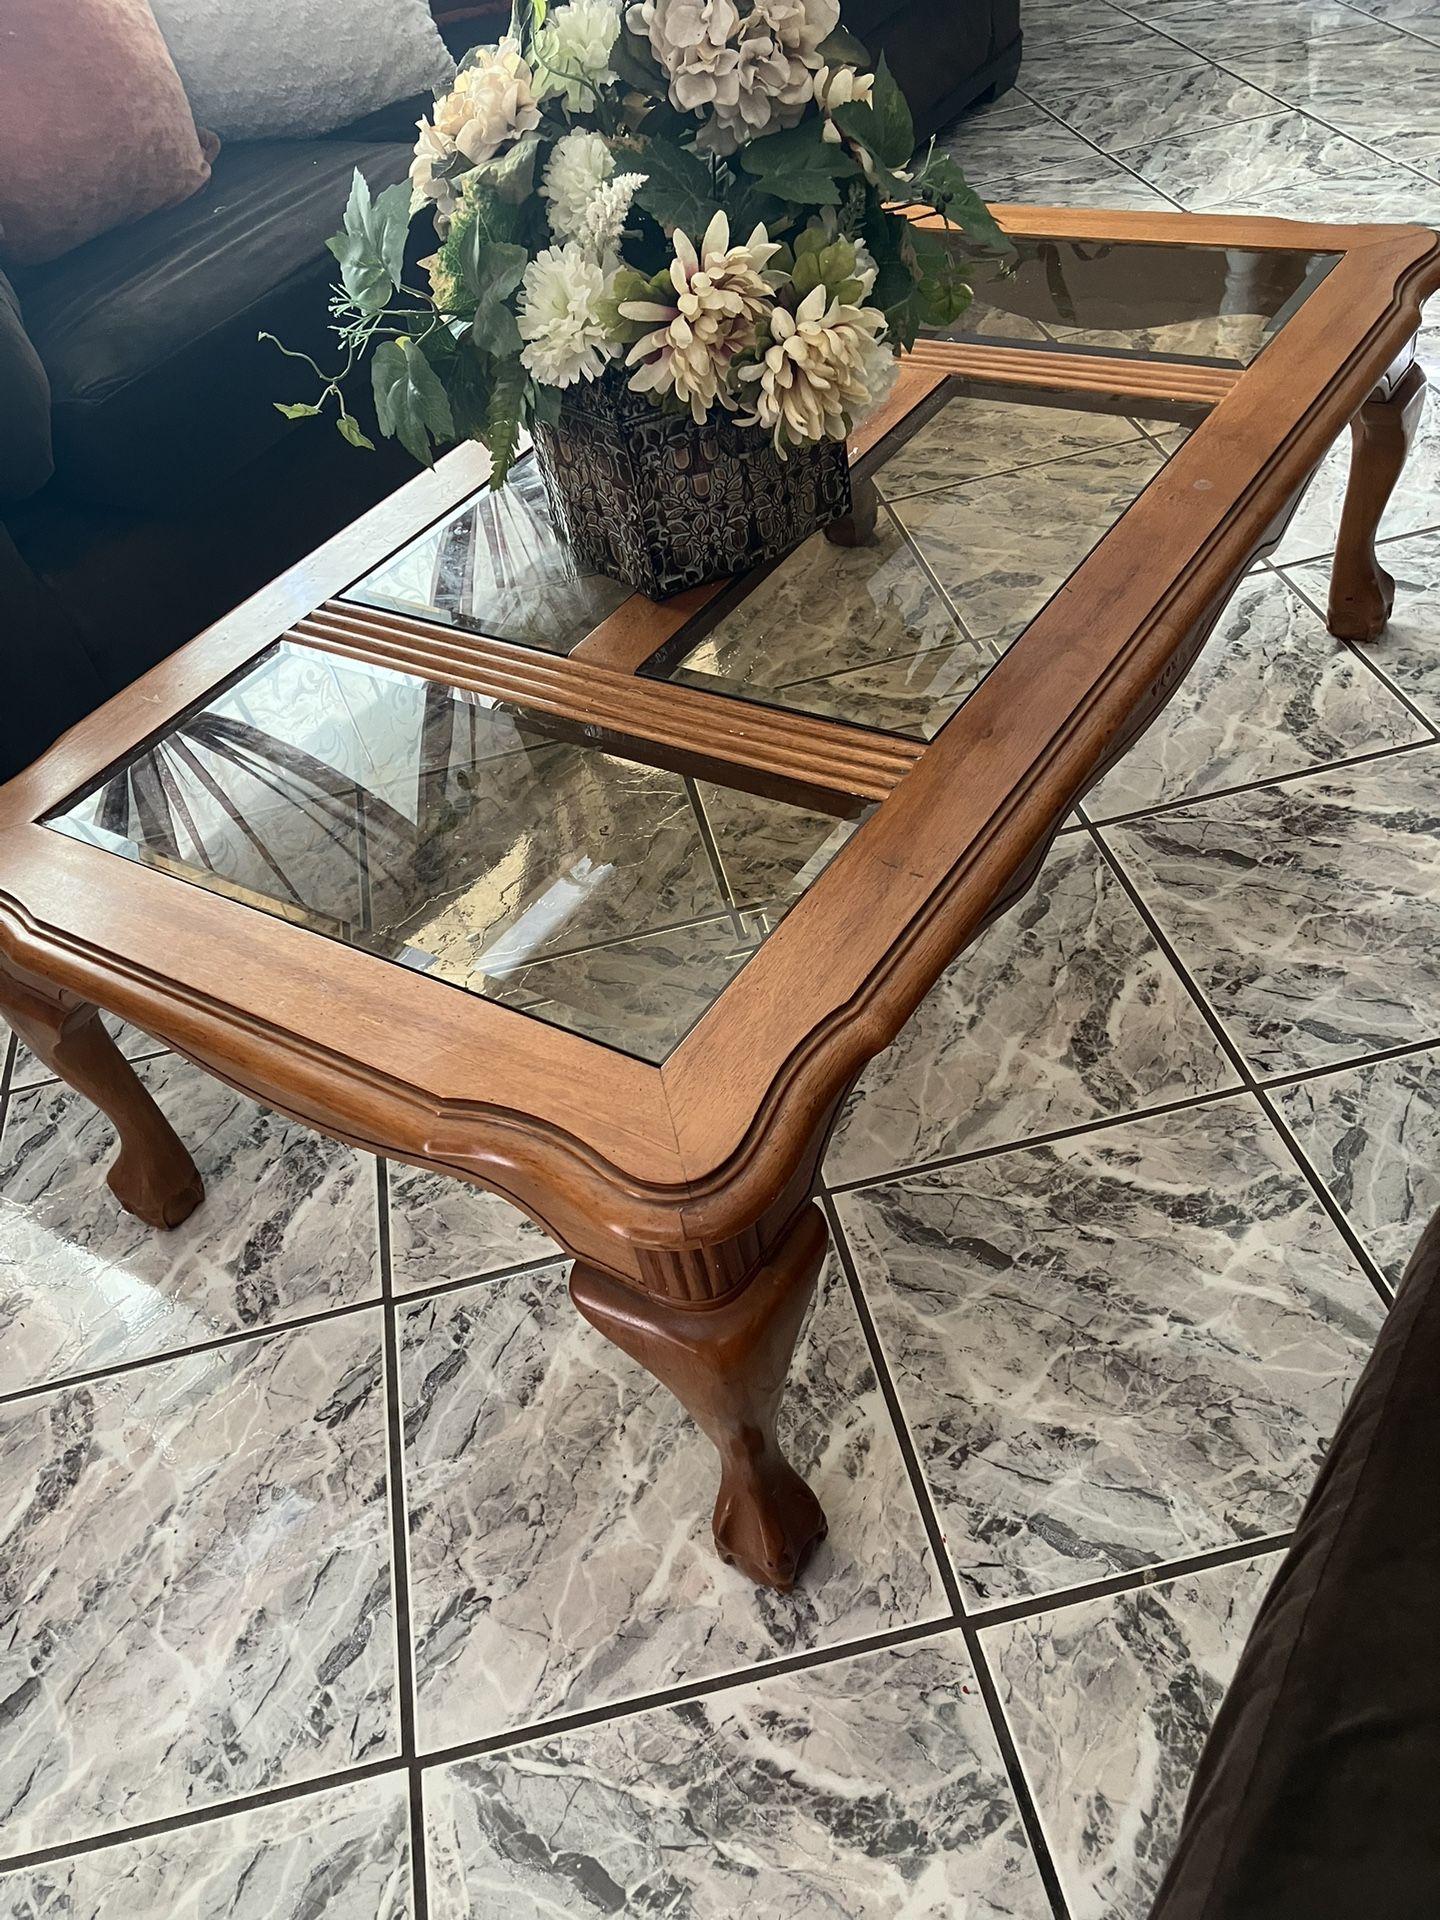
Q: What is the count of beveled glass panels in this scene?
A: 4